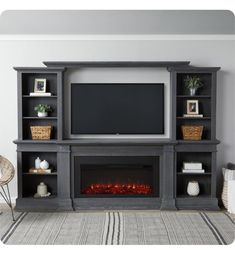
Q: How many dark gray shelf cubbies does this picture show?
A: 10